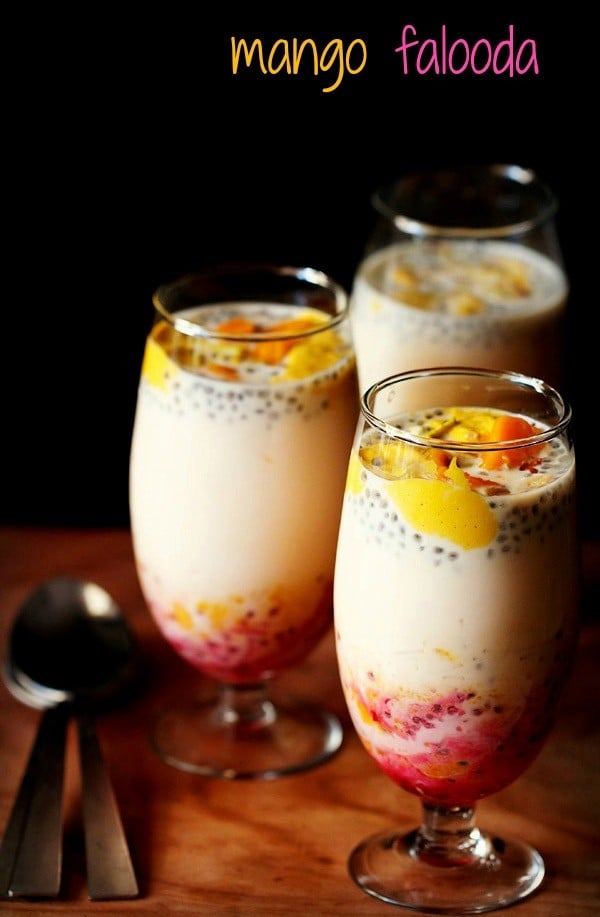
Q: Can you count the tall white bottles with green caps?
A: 0